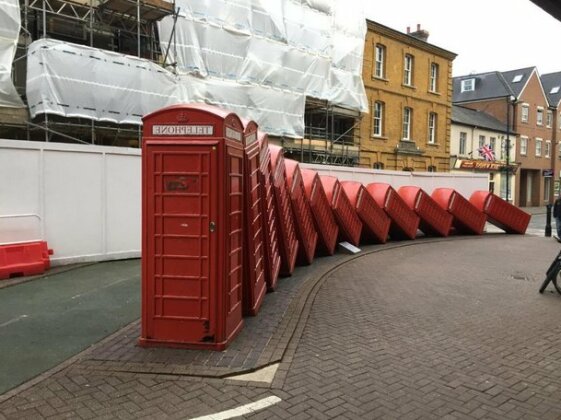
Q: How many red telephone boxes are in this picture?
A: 12